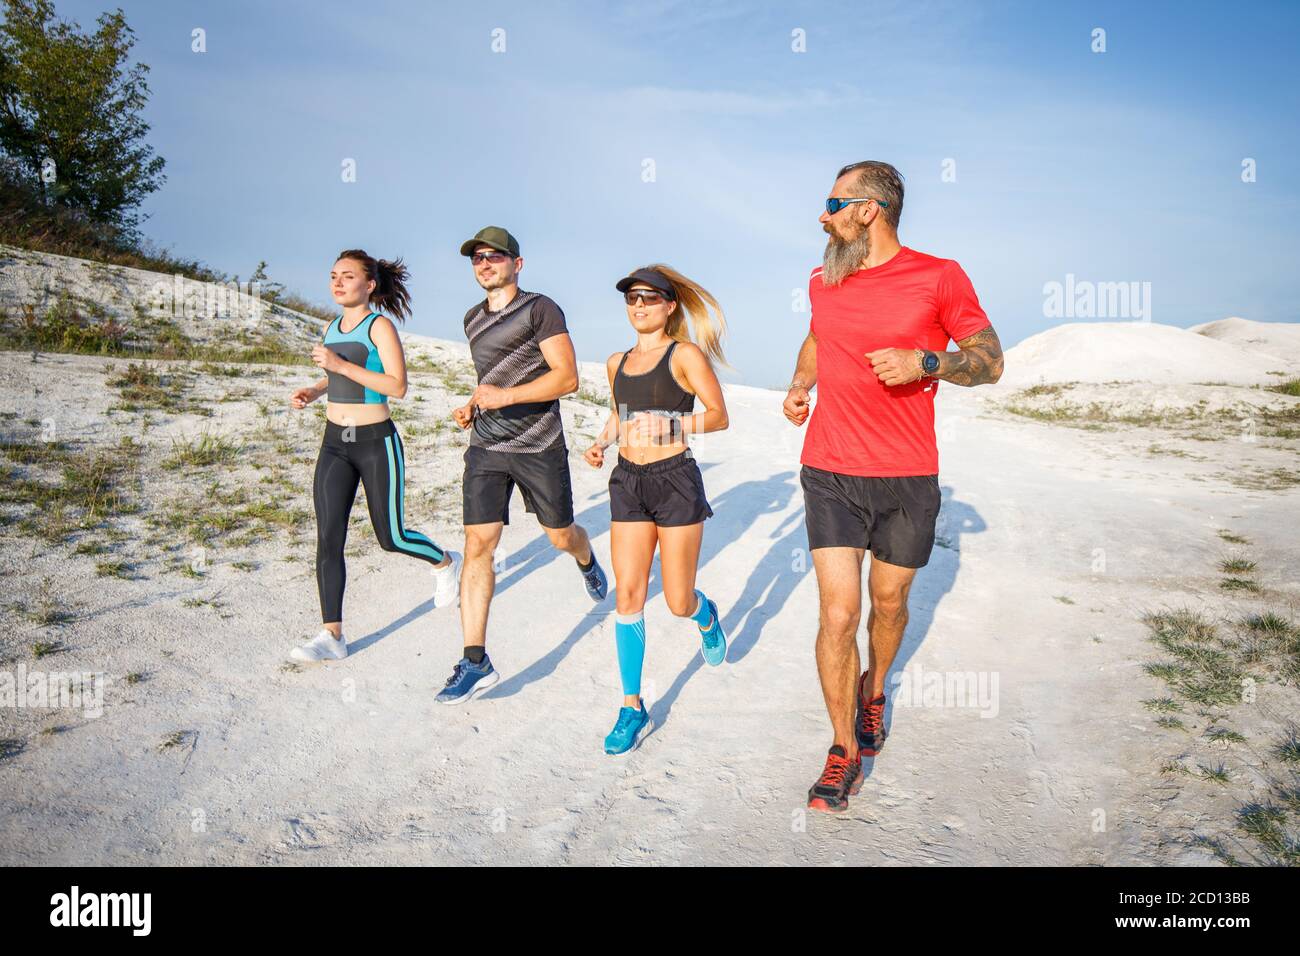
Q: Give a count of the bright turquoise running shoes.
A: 2